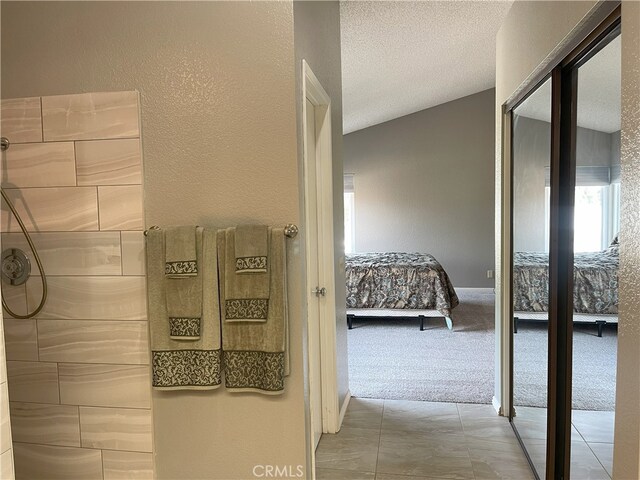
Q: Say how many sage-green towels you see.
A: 6